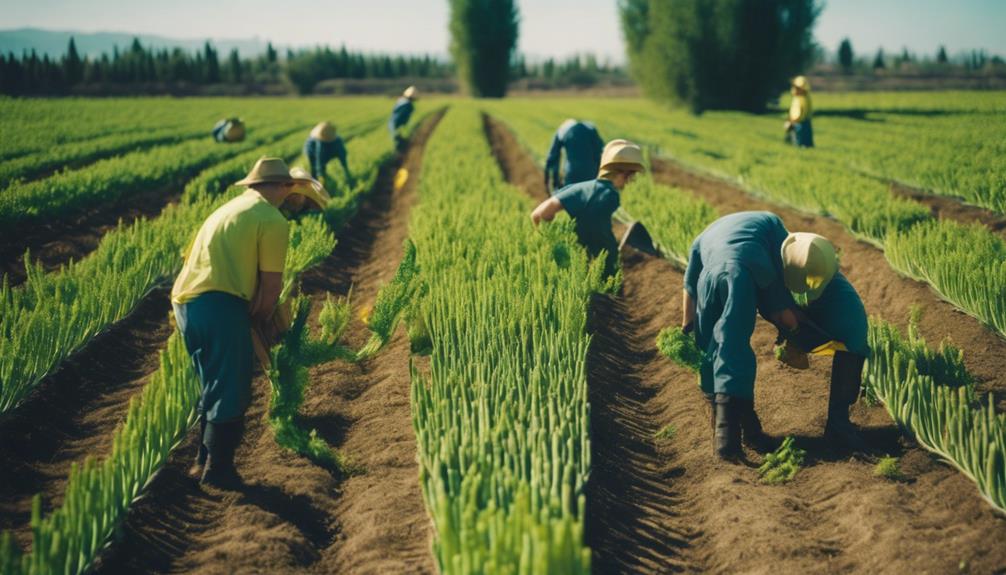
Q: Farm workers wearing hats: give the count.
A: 8